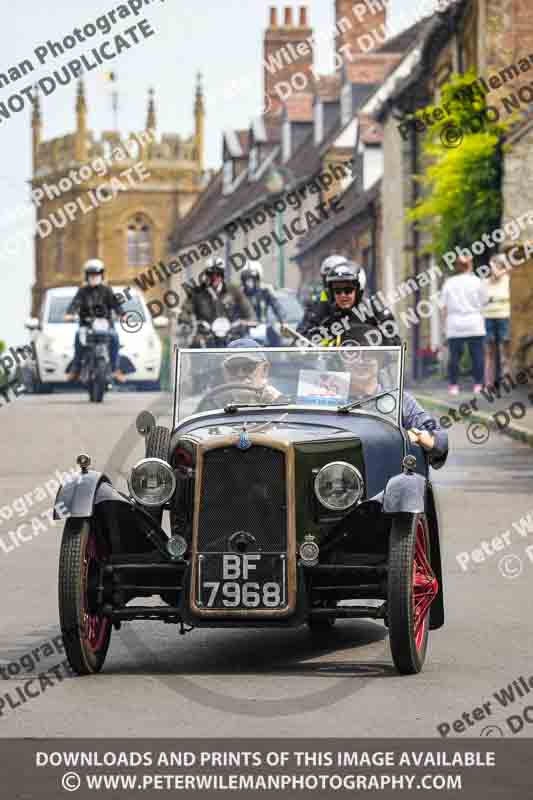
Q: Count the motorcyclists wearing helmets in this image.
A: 5